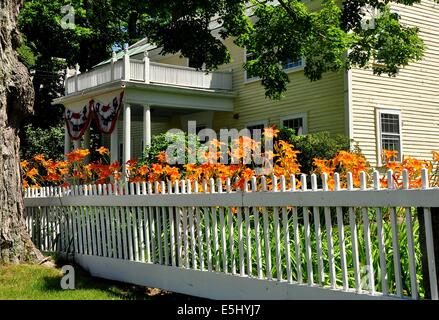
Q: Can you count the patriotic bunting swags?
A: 2